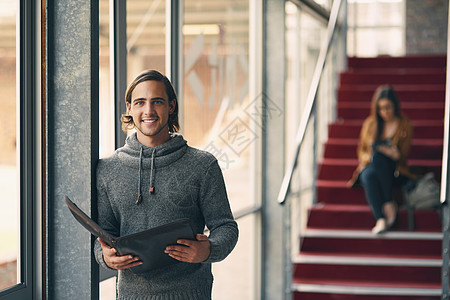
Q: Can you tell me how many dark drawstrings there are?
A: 2